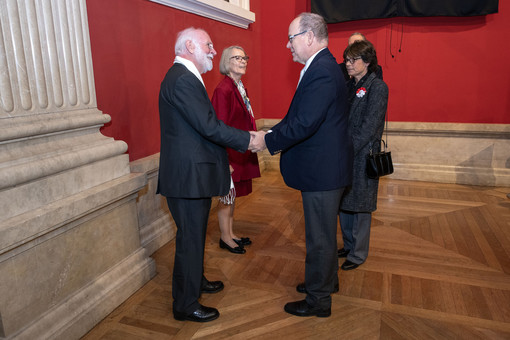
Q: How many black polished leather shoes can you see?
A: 8